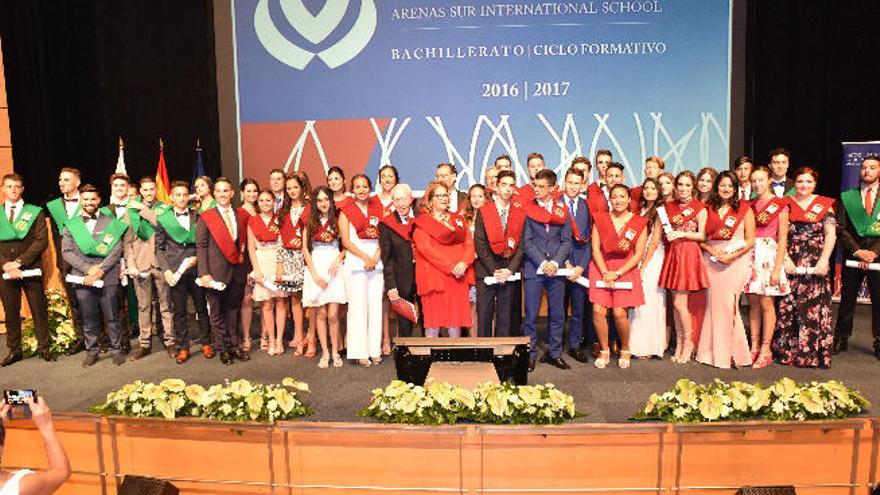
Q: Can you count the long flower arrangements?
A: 3